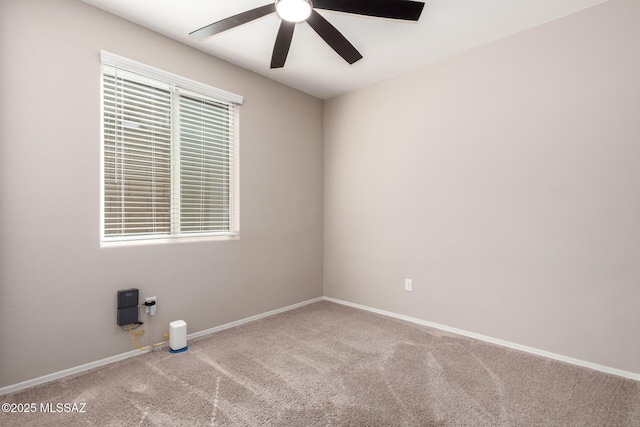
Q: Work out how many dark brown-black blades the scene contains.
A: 4